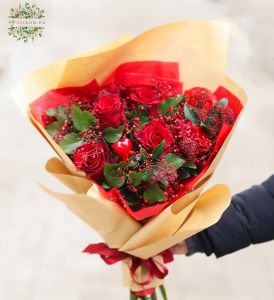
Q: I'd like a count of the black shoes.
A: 0